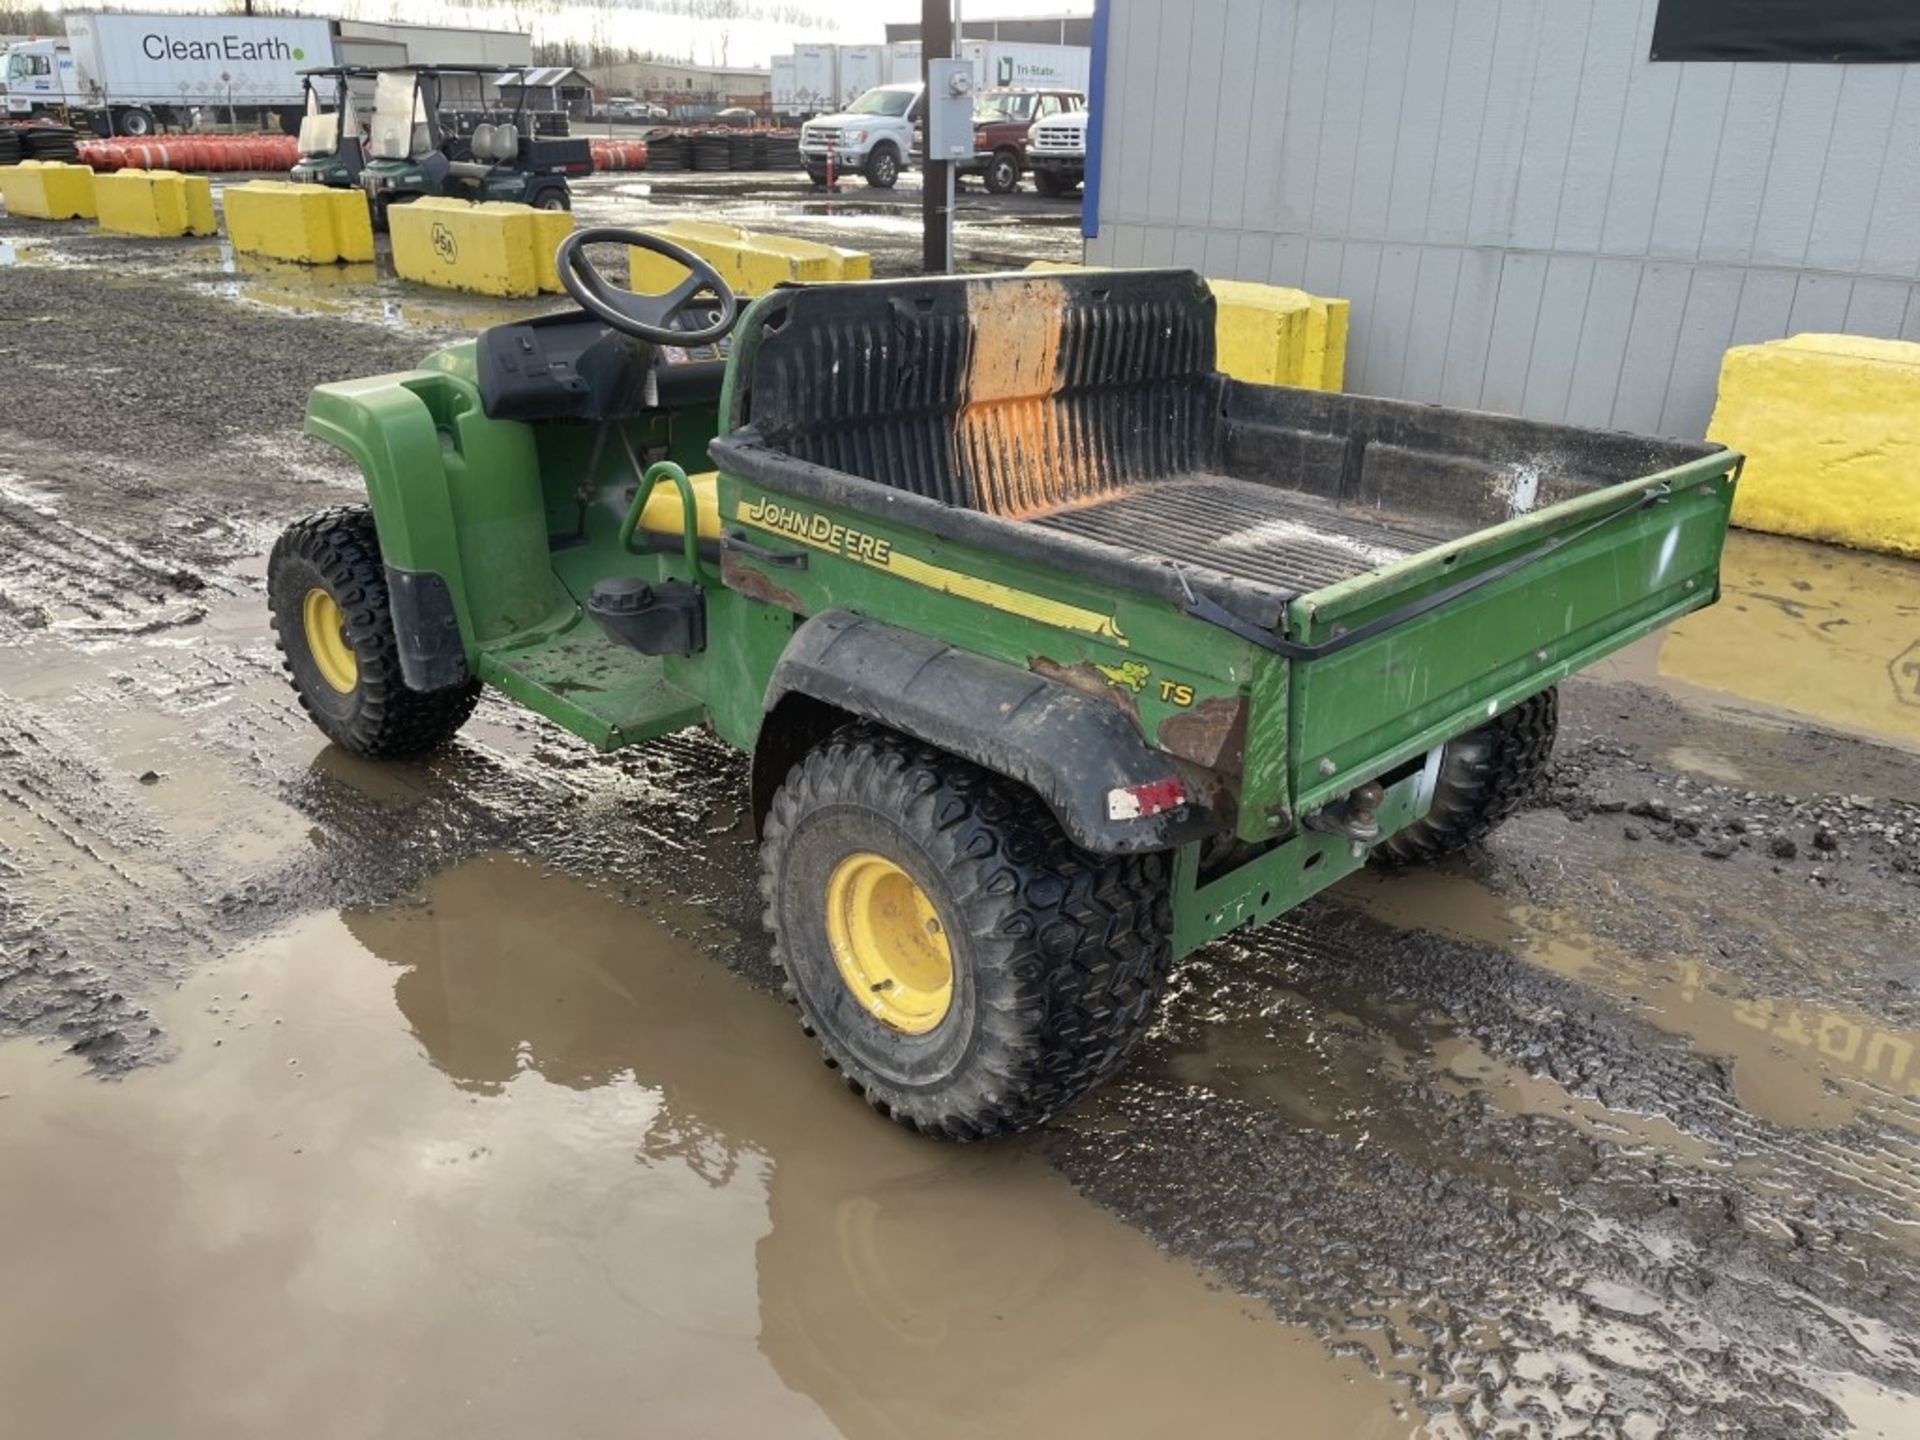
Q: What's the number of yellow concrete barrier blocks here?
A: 7